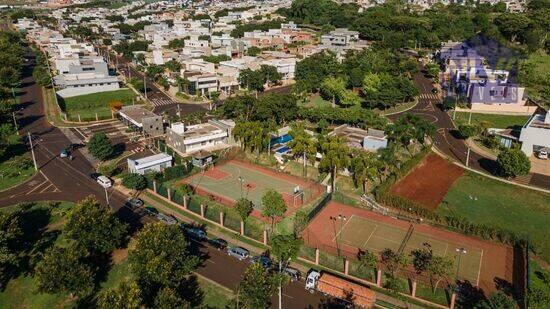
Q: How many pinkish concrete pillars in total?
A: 12